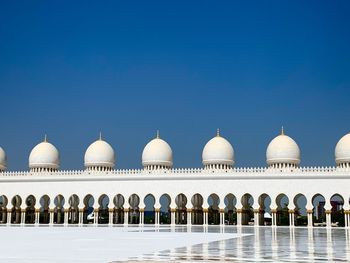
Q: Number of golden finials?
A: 5